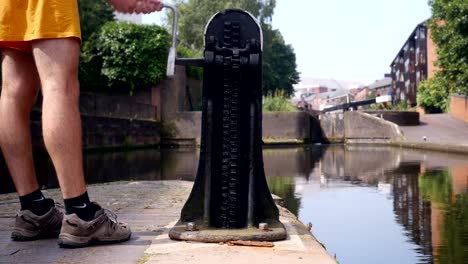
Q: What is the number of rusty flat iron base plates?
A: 1